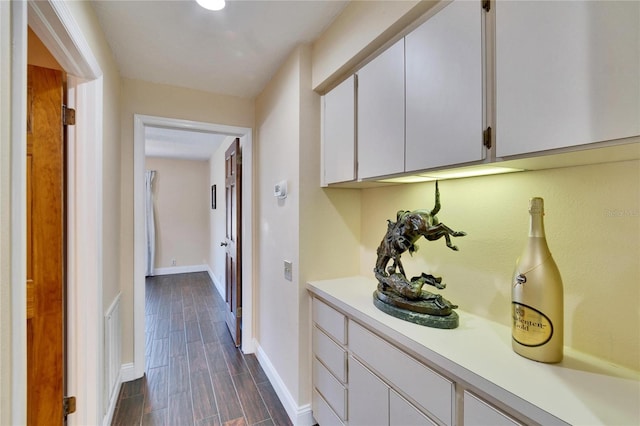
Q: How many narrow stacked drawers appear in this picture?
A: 4